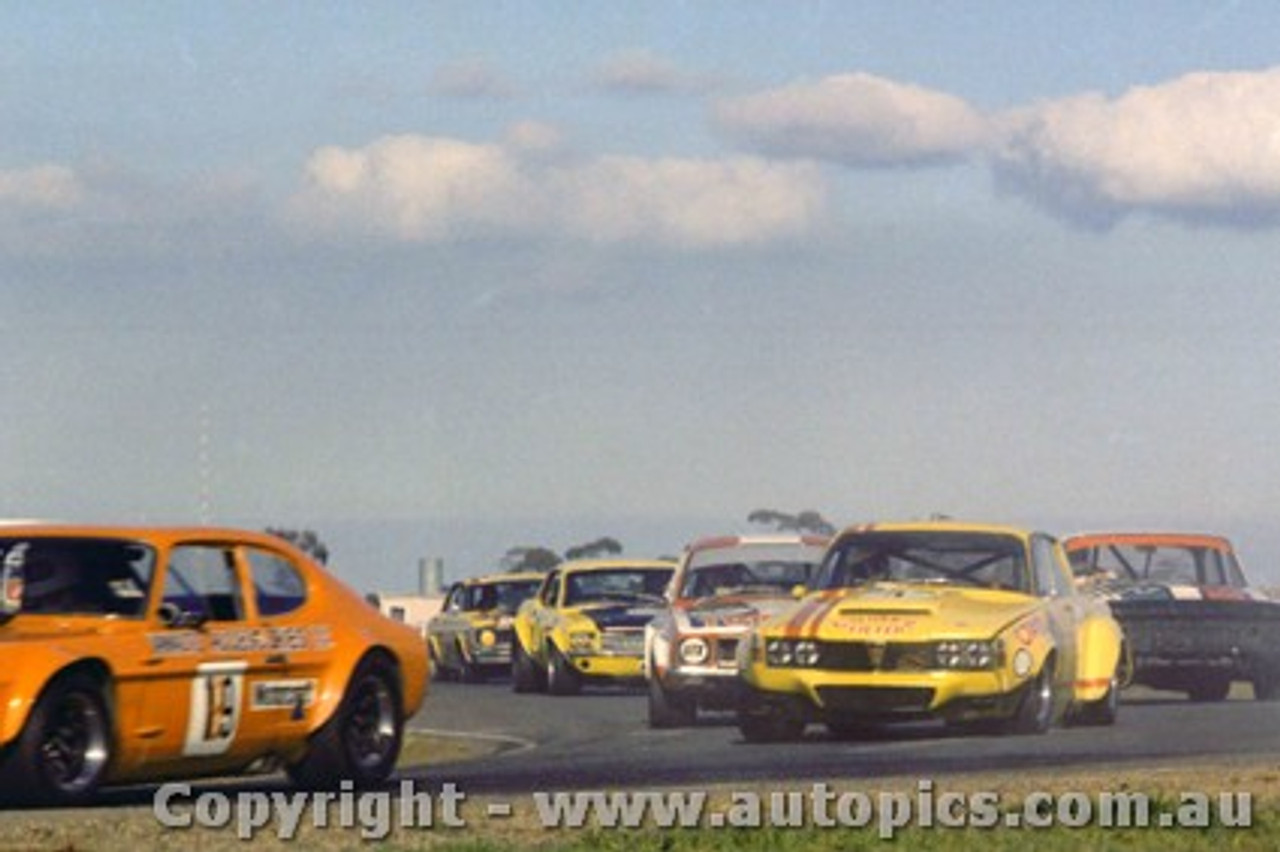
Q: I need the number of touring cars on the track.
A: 6